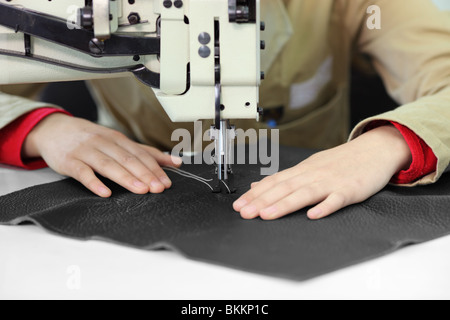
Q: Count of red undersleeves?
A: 2